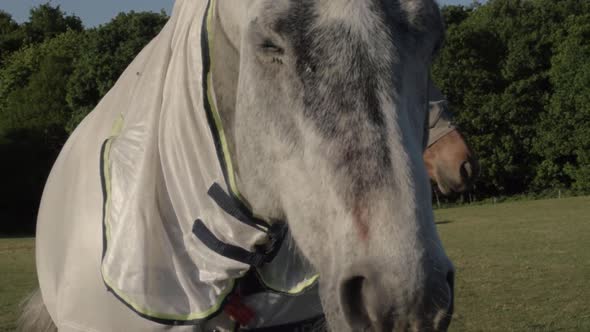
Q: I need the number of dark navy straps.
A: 2